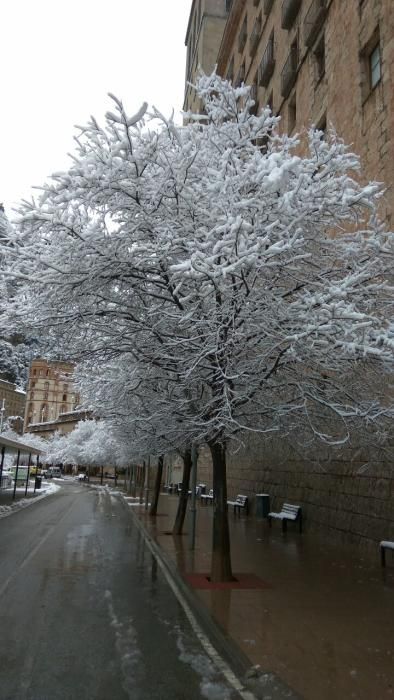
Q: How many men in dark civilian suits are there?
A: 0